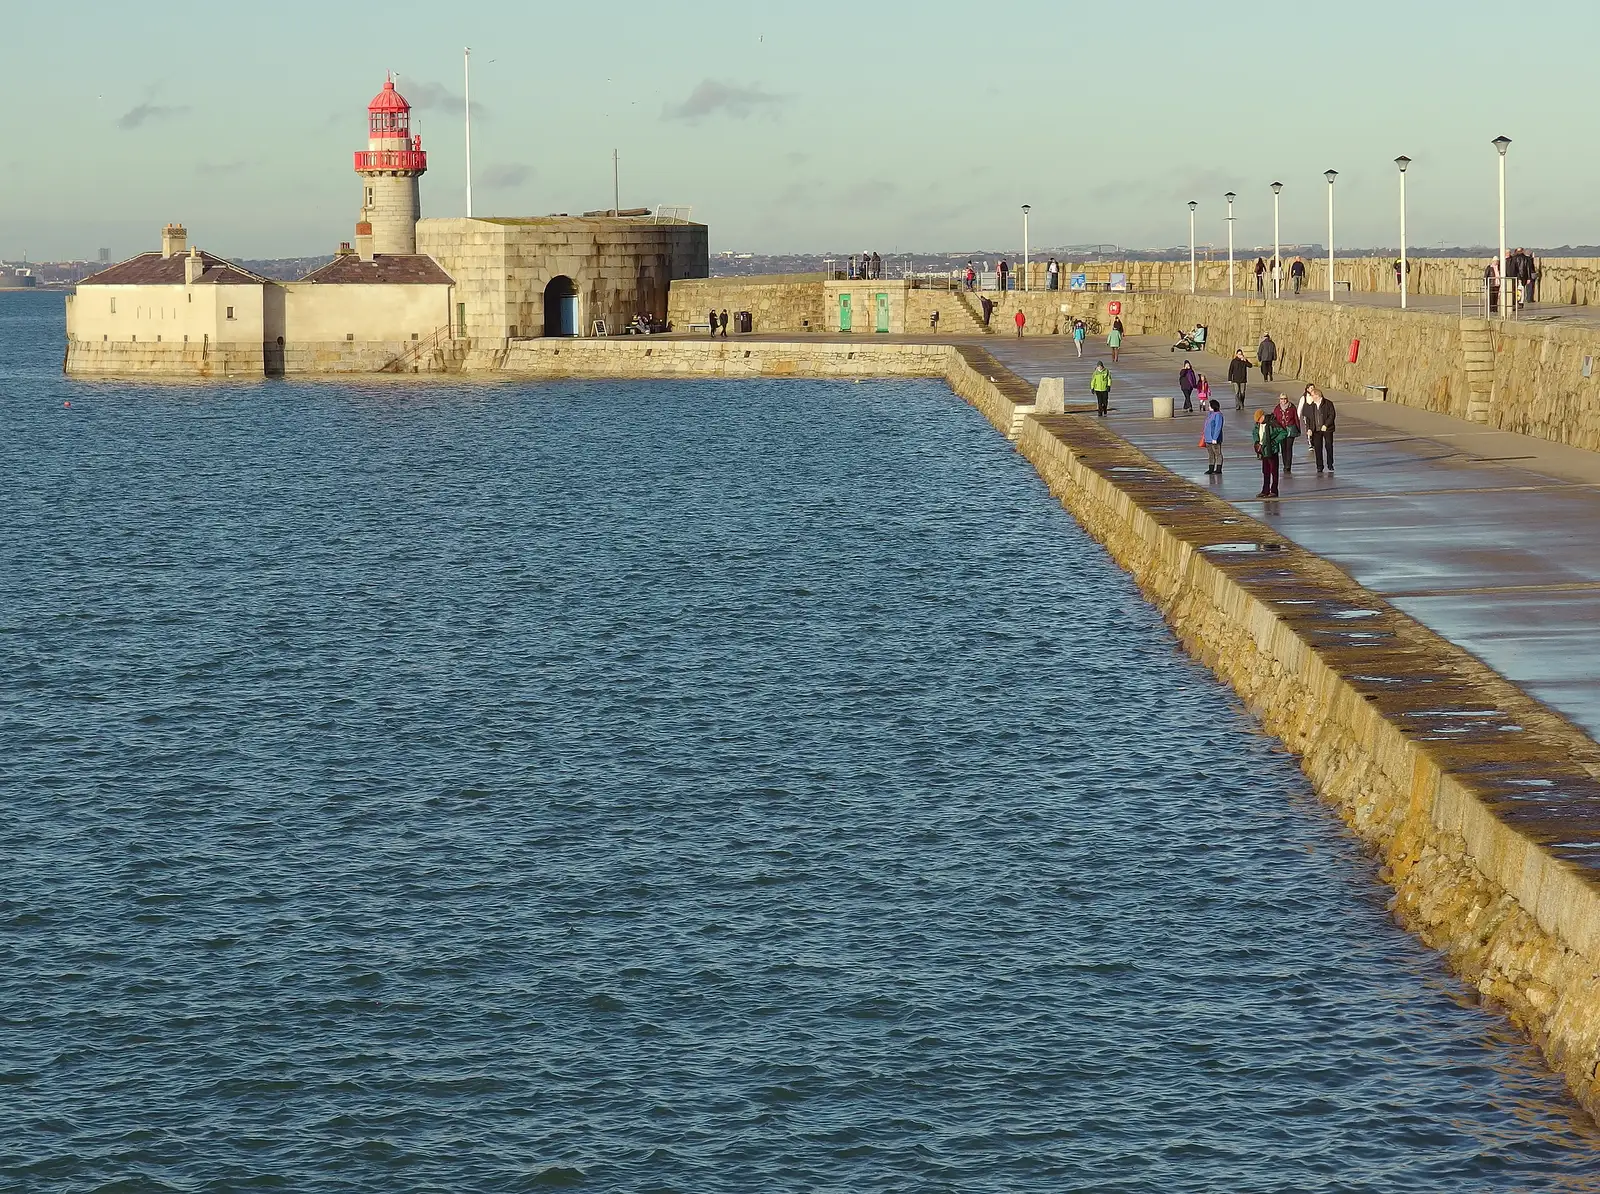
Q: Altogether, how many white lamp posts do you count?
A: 7